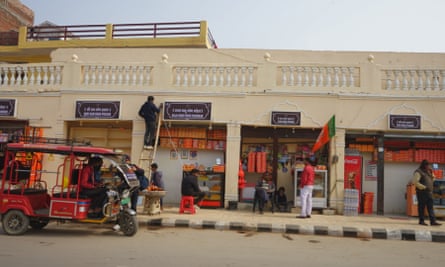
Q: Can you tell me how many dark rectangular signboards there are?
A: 5